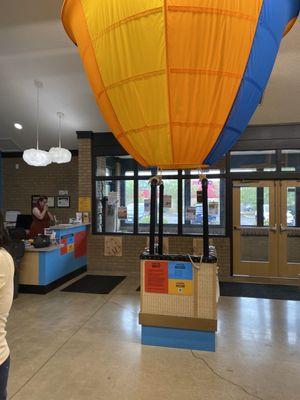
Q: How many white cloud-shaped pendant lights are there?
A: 2